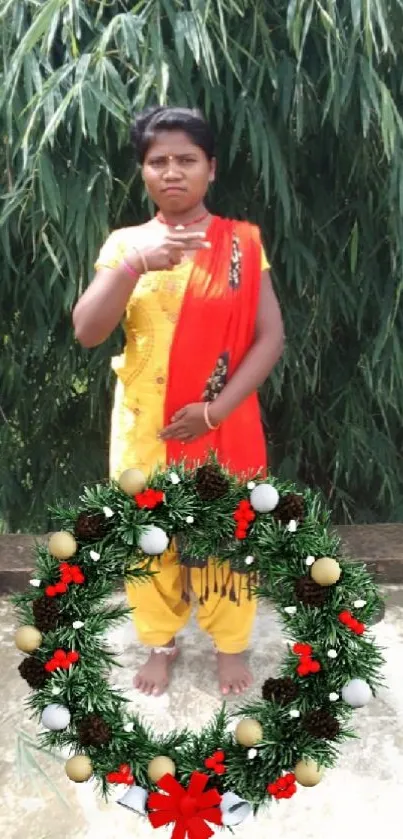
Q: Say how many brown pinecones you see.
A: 9